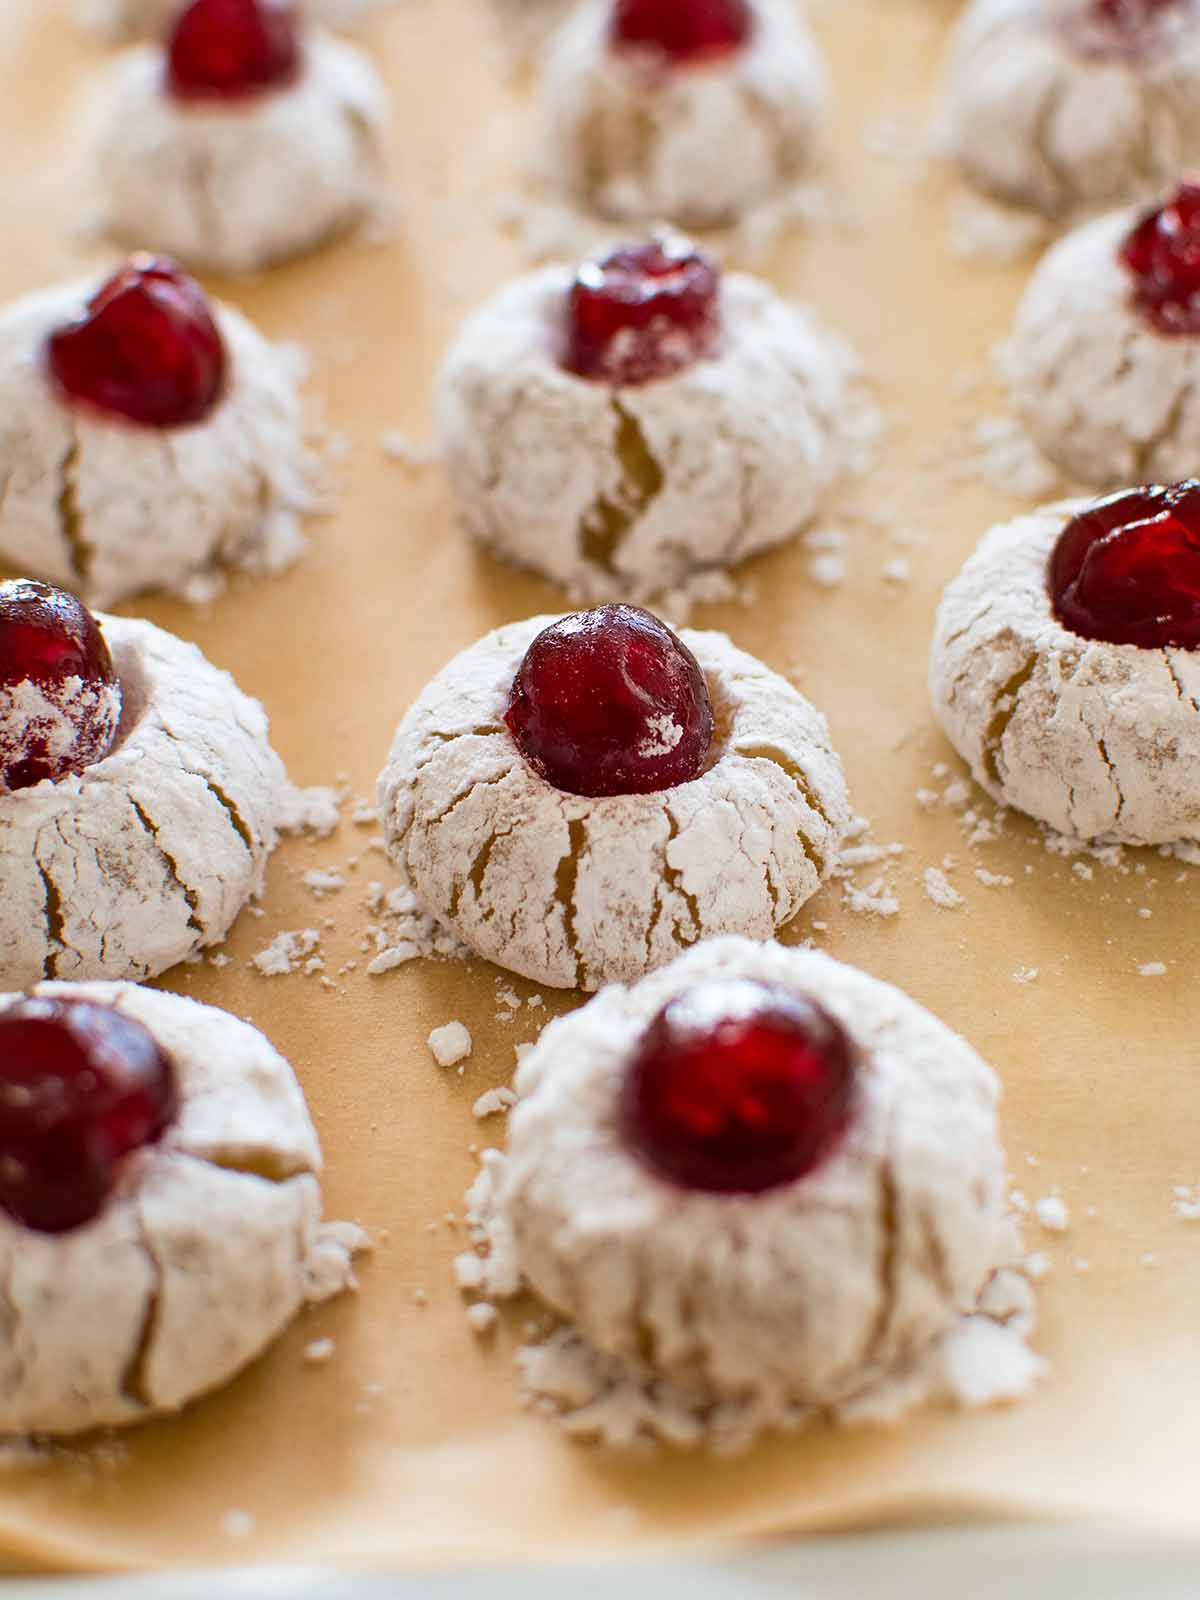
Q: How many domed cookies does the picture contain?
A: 11